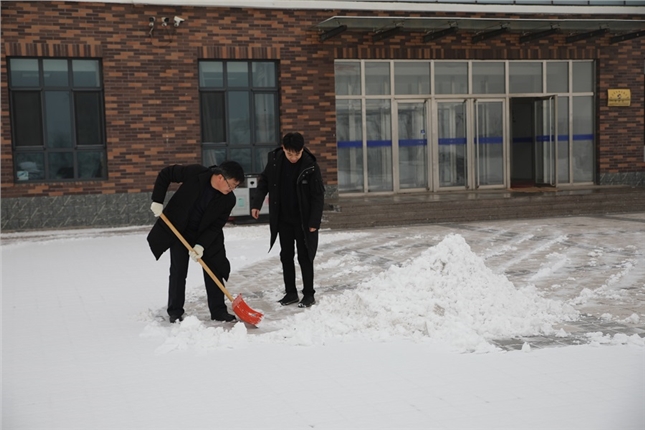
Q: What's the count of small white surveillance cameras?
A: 3